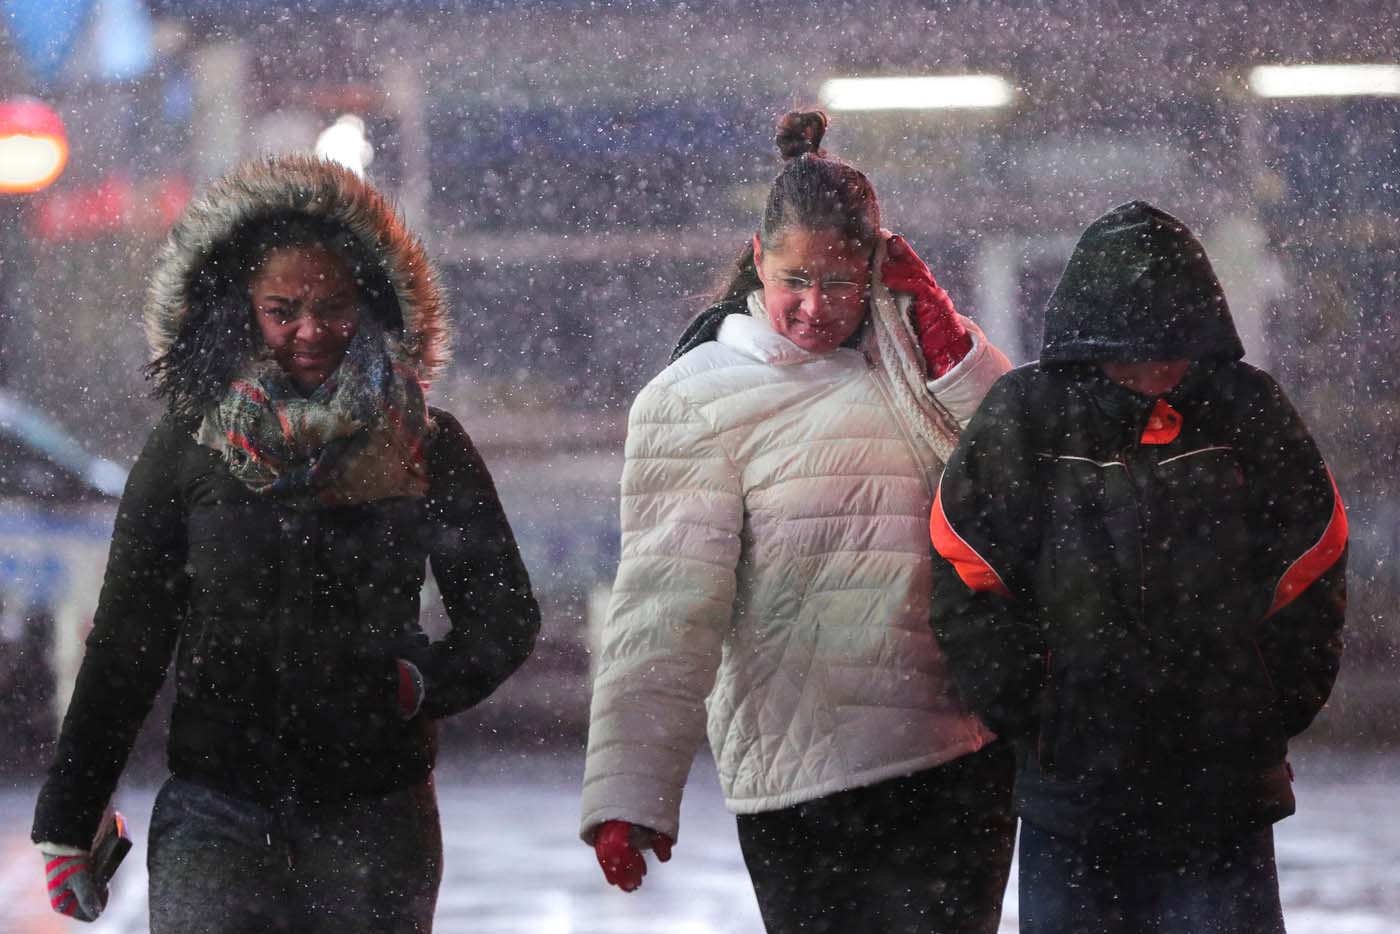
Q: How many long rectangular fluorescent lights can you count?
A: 2